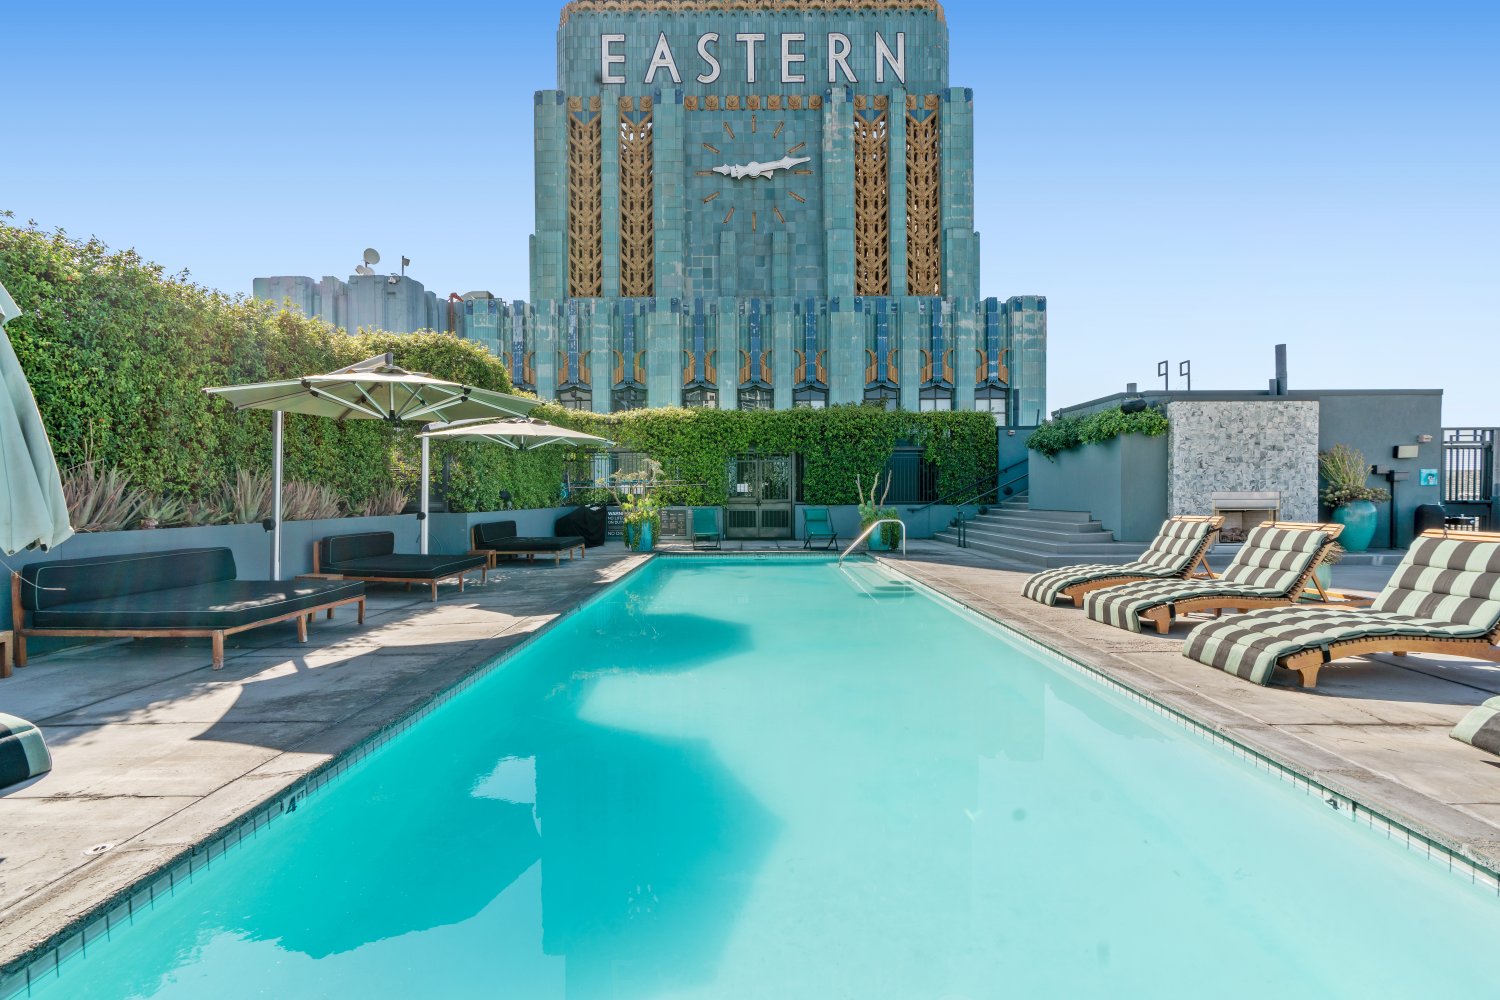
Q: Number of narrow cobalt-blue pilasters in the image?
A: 9